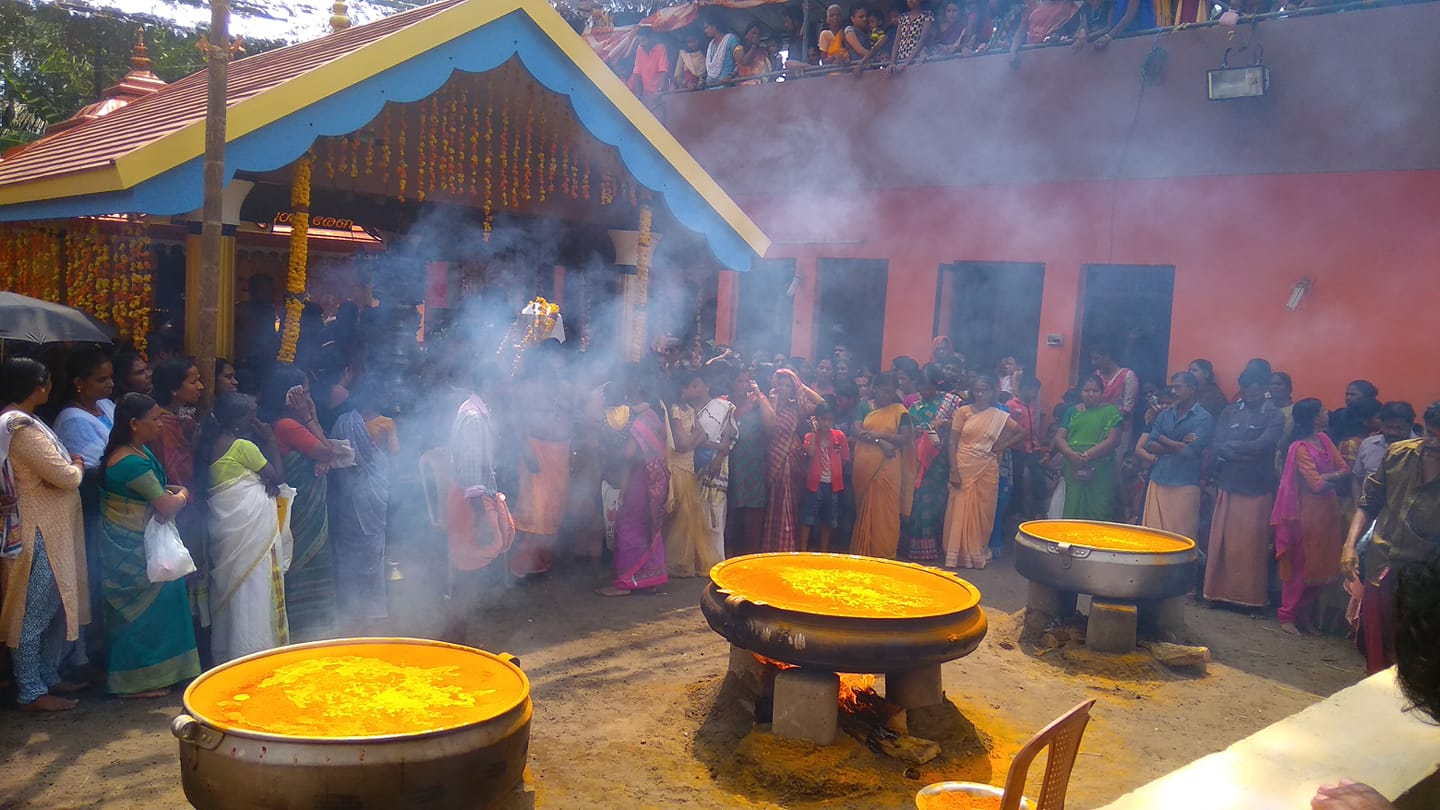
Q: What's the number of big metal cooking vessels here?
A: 3